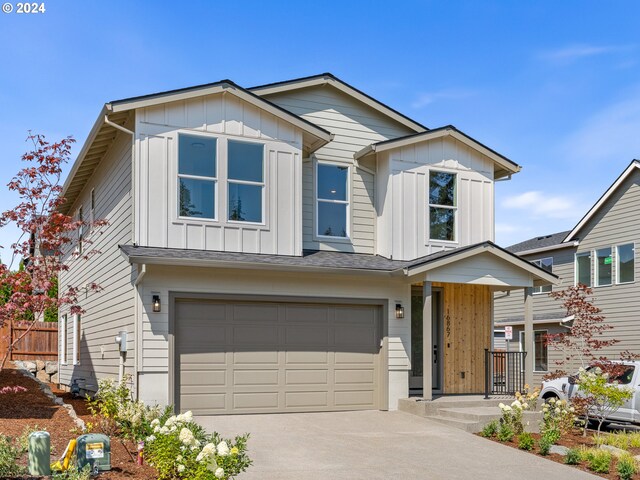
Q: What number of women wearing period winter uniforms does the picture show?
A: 0